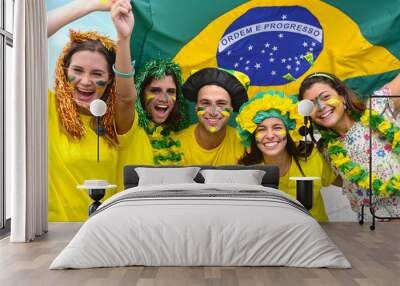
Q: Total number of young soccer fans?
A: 5